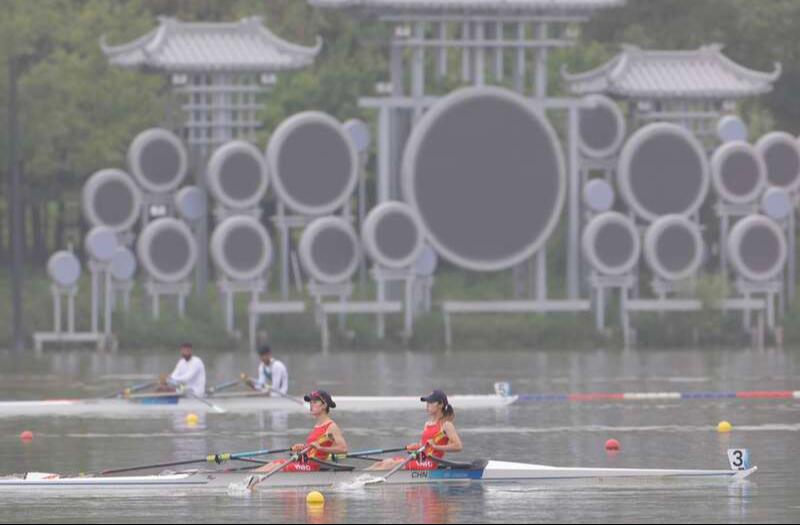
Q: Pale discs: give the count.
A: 9